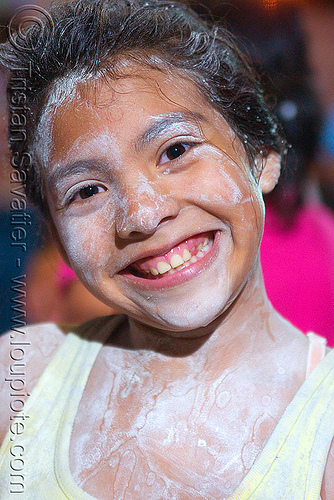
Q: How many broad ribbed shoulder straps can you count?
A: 2